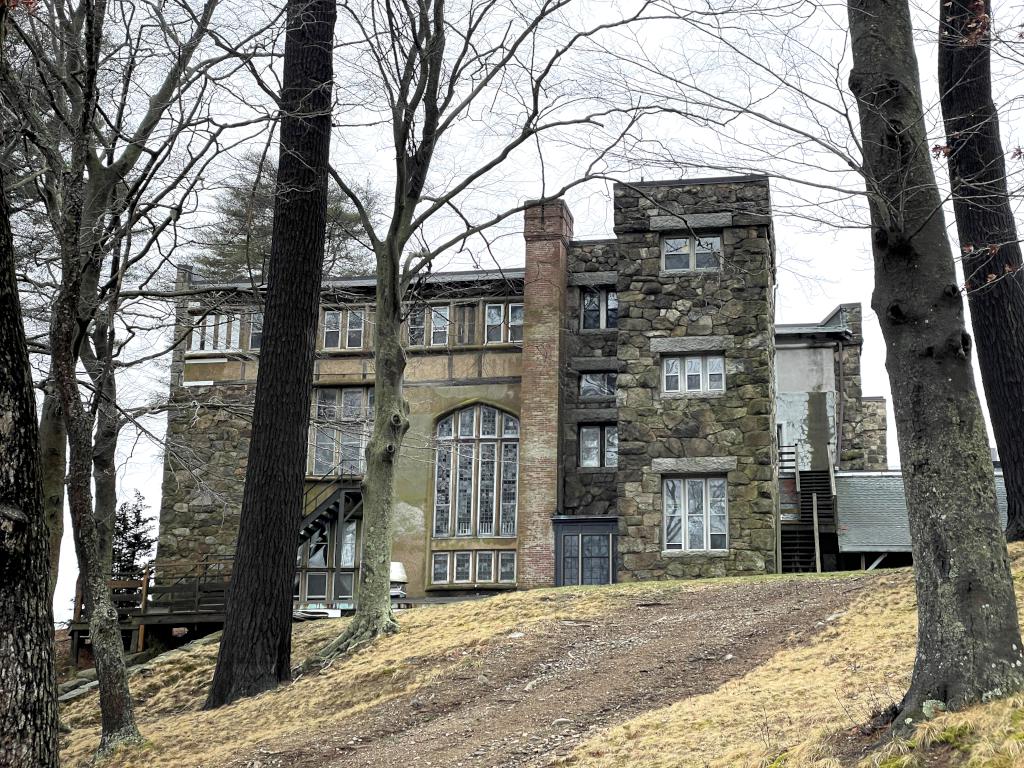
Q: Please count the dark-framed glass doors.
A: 1